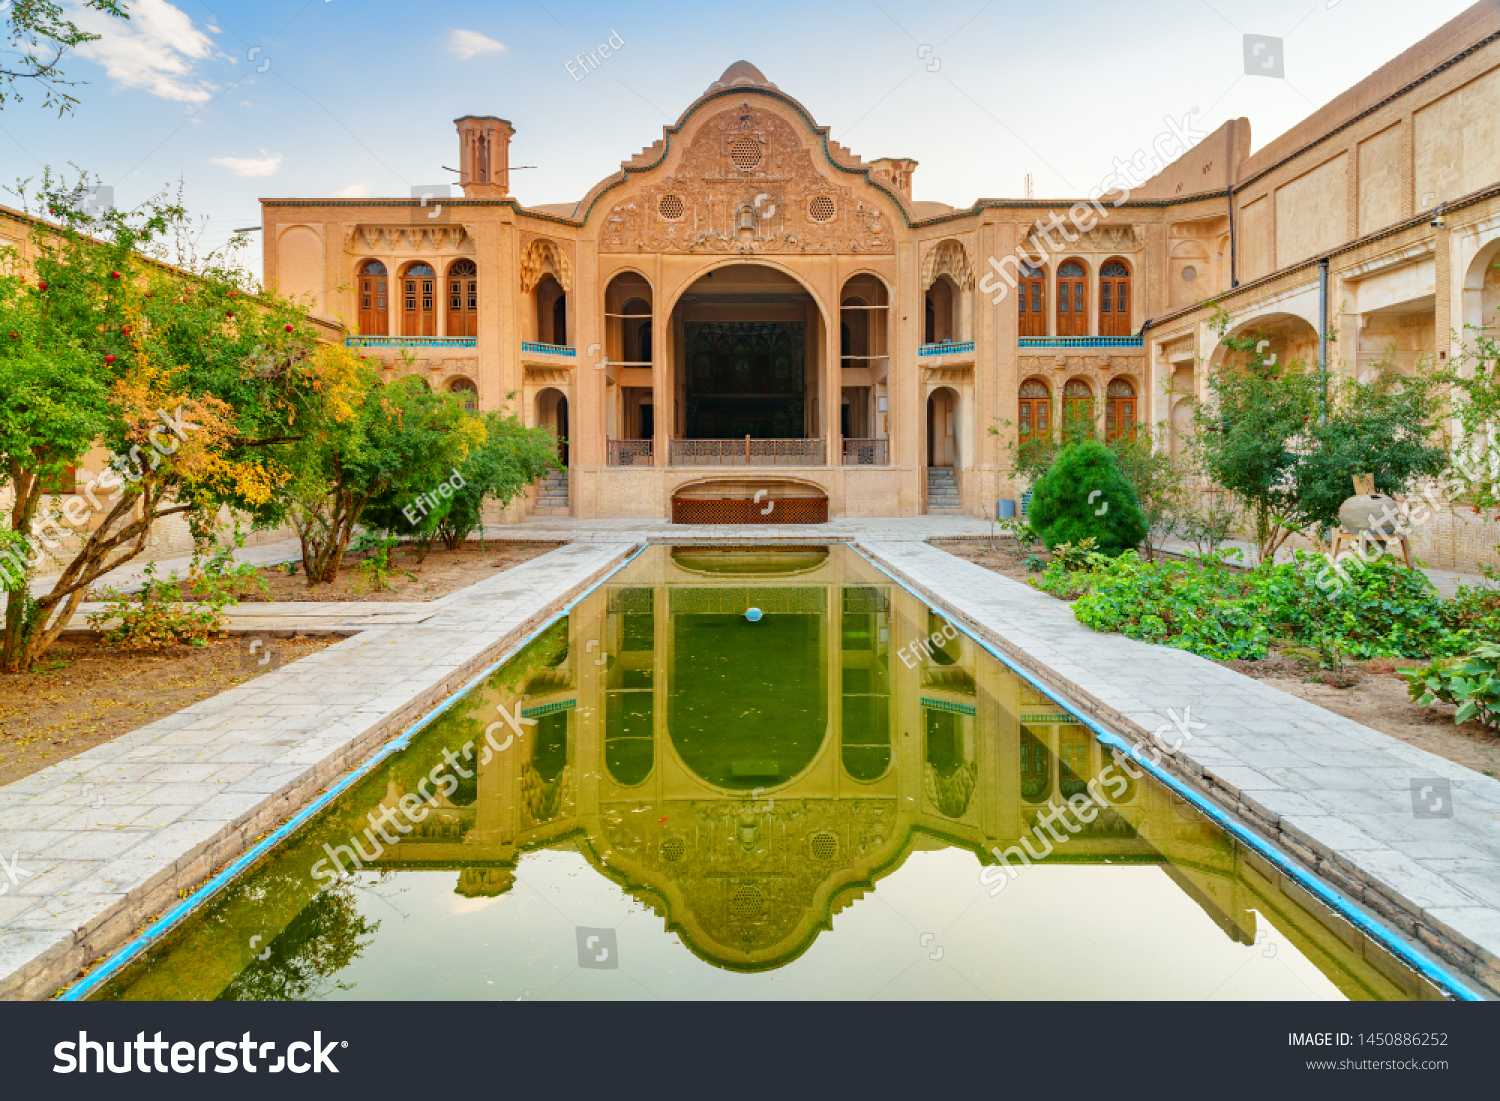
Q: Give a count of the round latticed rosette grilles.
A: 3